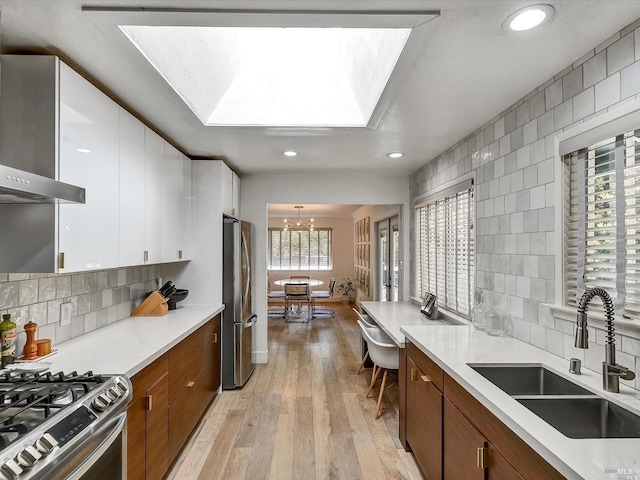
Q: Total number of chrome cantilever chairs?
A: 4